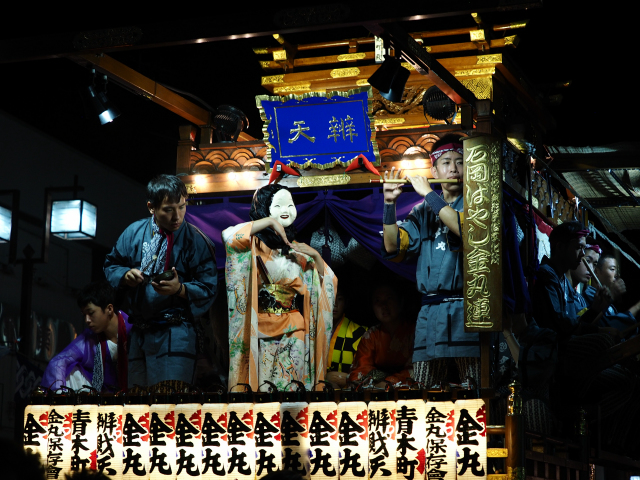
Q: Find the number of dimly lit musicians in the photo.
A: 3